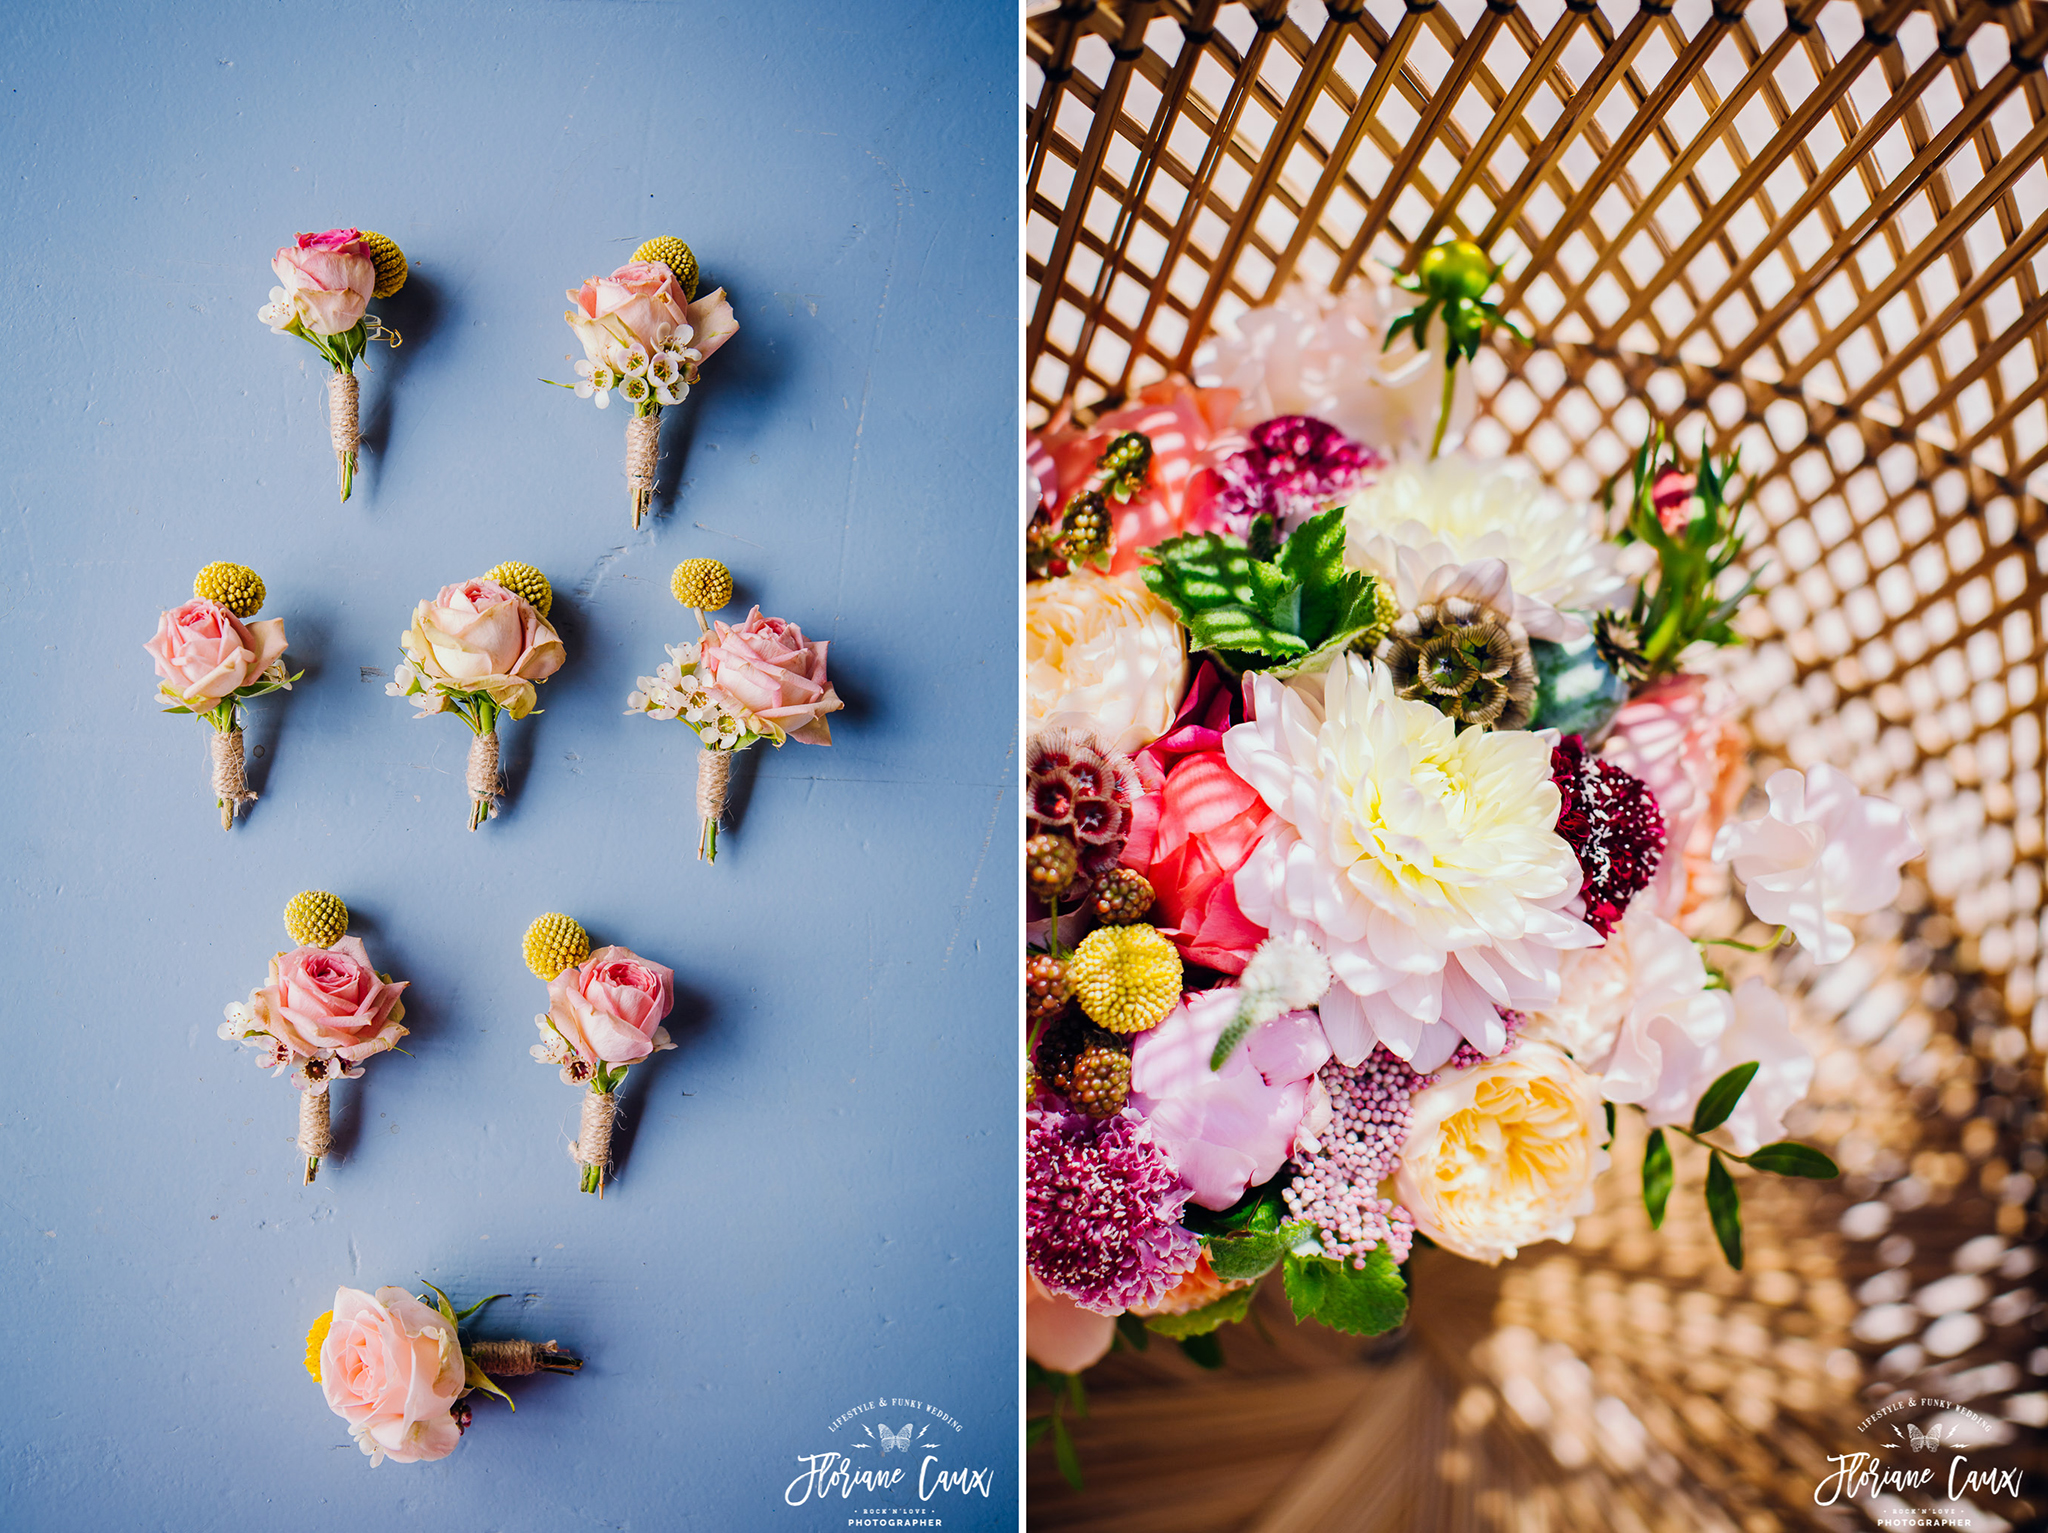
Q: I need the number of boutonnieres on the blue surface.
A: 8